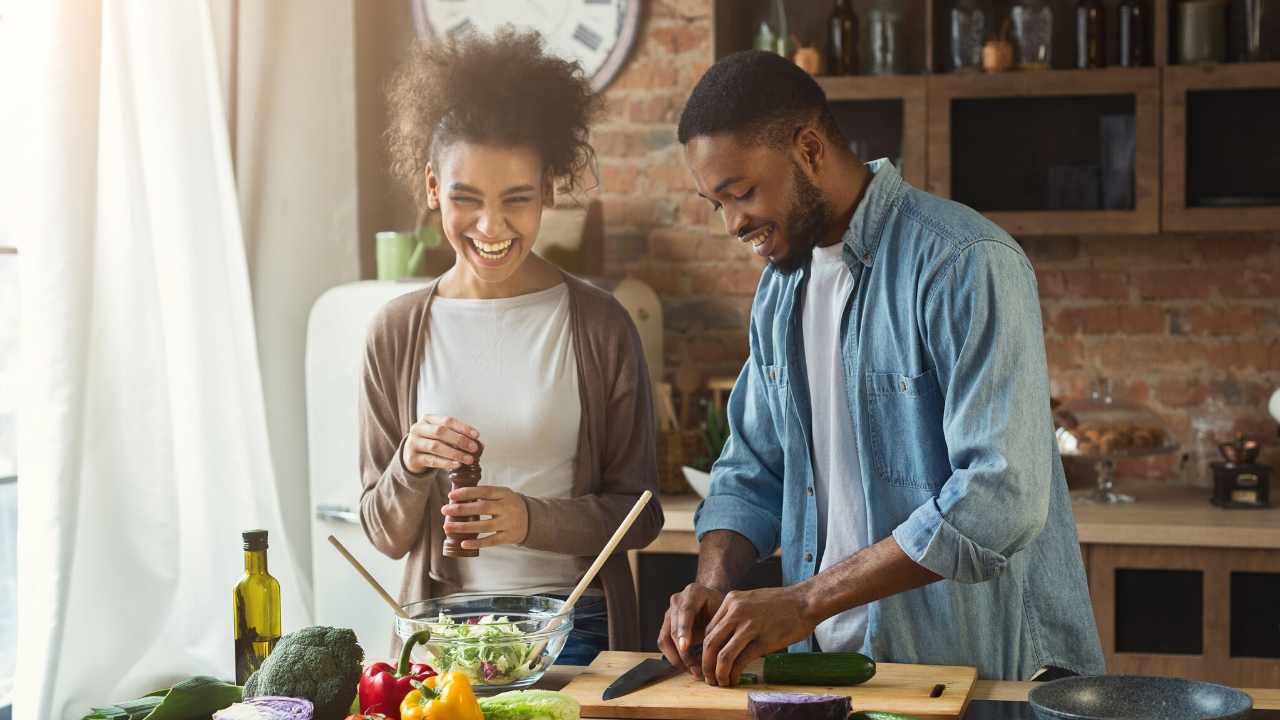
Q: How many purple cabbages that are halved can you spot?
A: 2